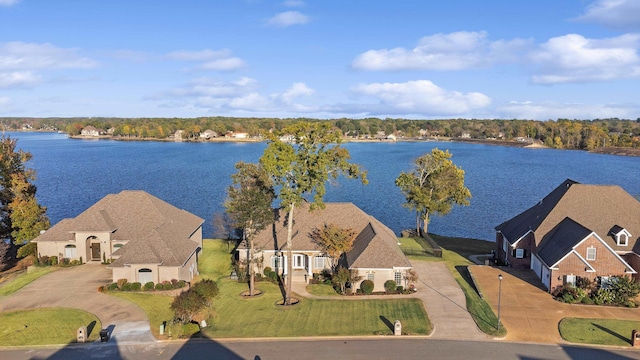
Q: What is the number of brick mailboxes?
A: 3